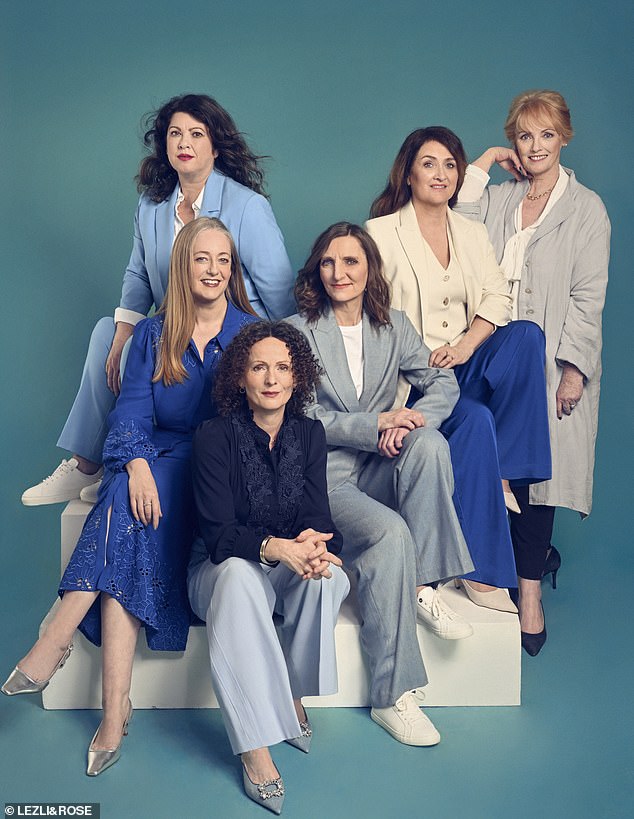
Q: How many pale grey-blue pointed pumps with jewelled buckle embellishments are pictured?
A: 2